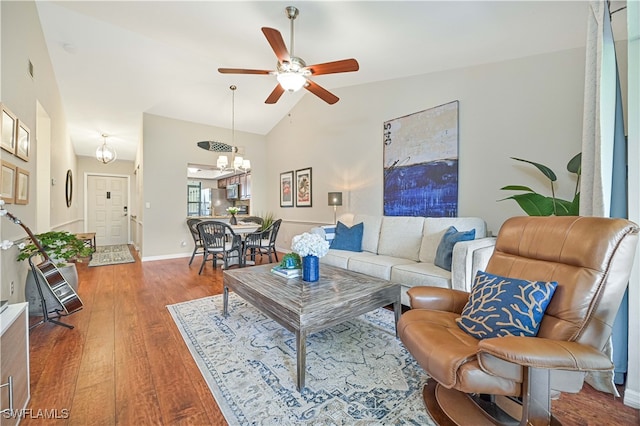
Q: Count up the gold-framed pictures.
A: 4